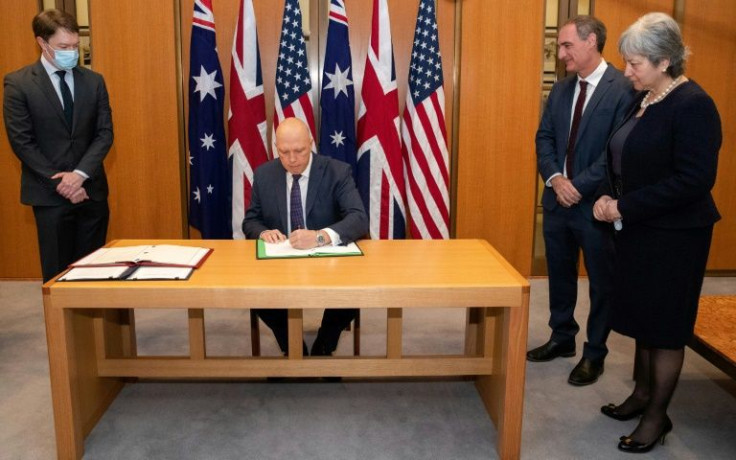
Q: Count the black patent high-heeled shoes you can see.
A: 2